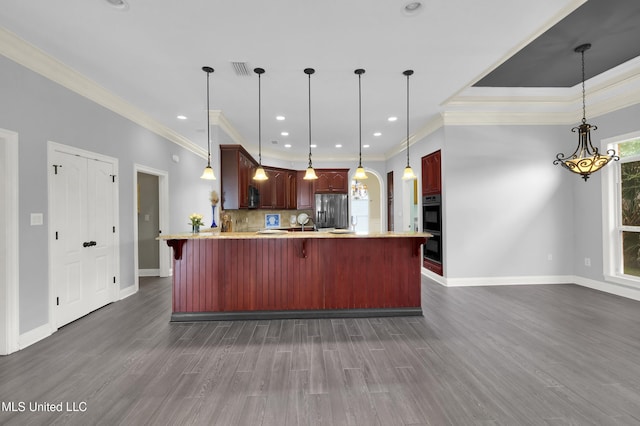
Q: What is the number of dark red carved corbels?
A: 3